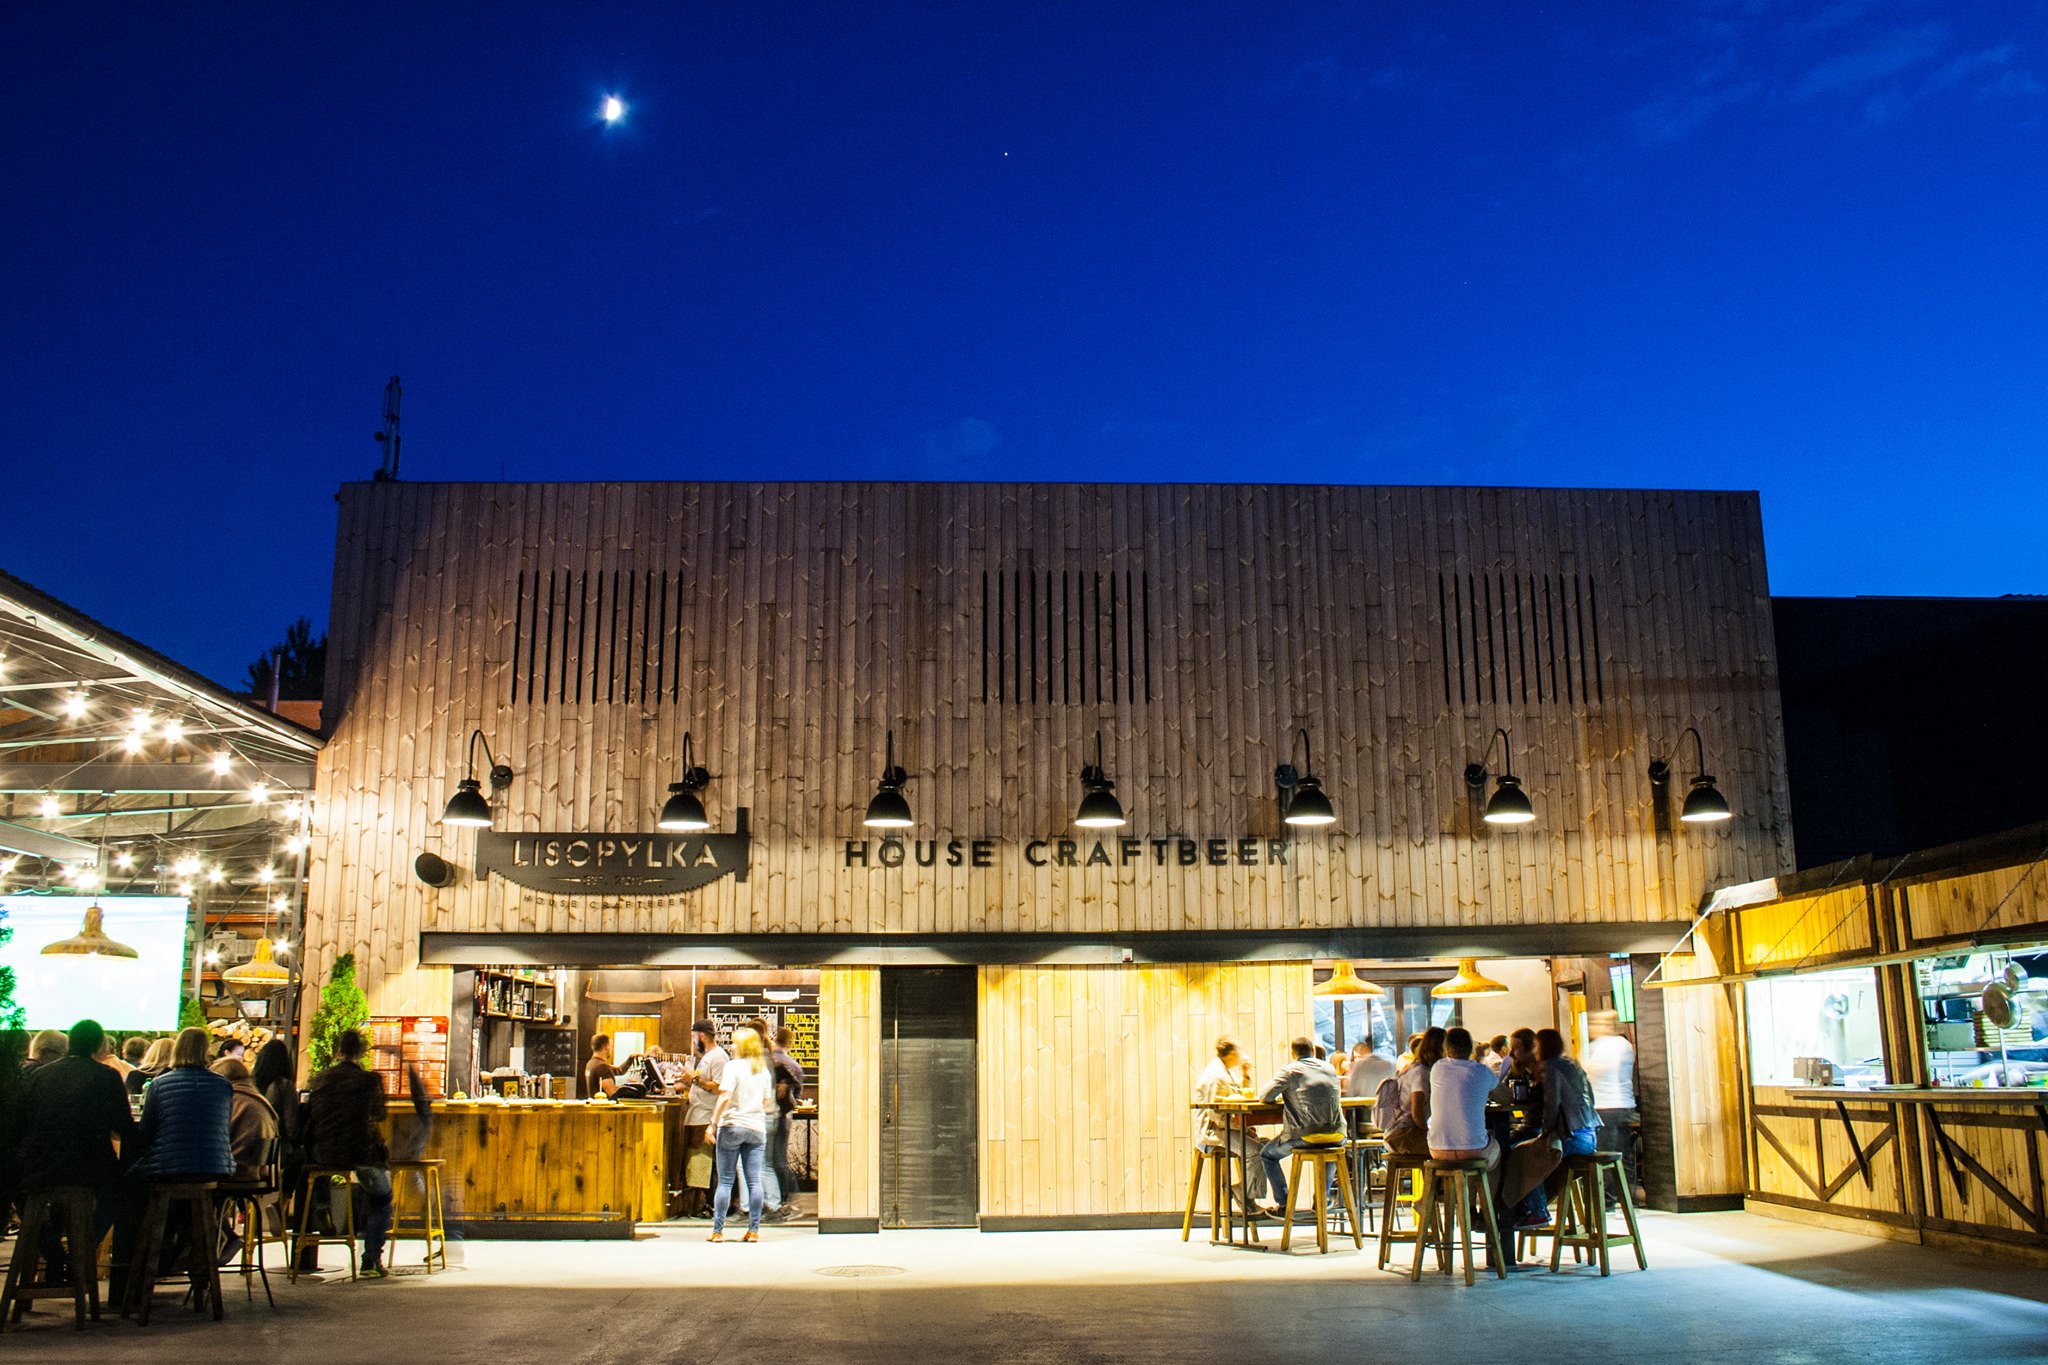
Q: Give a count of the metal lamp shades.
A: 7